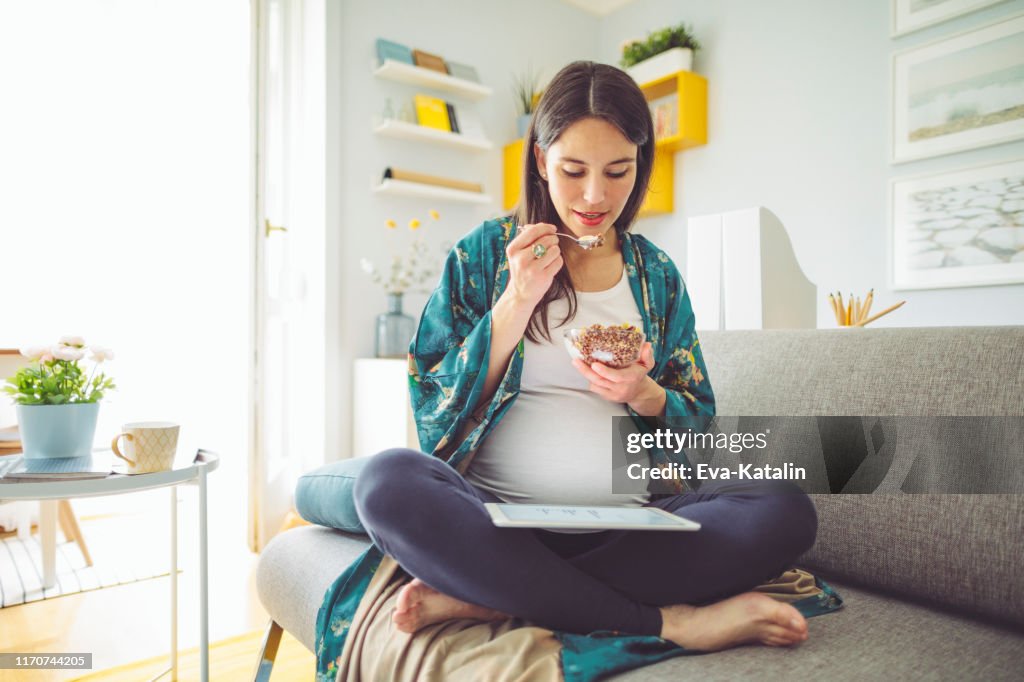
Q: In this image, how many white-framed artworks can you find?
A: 3